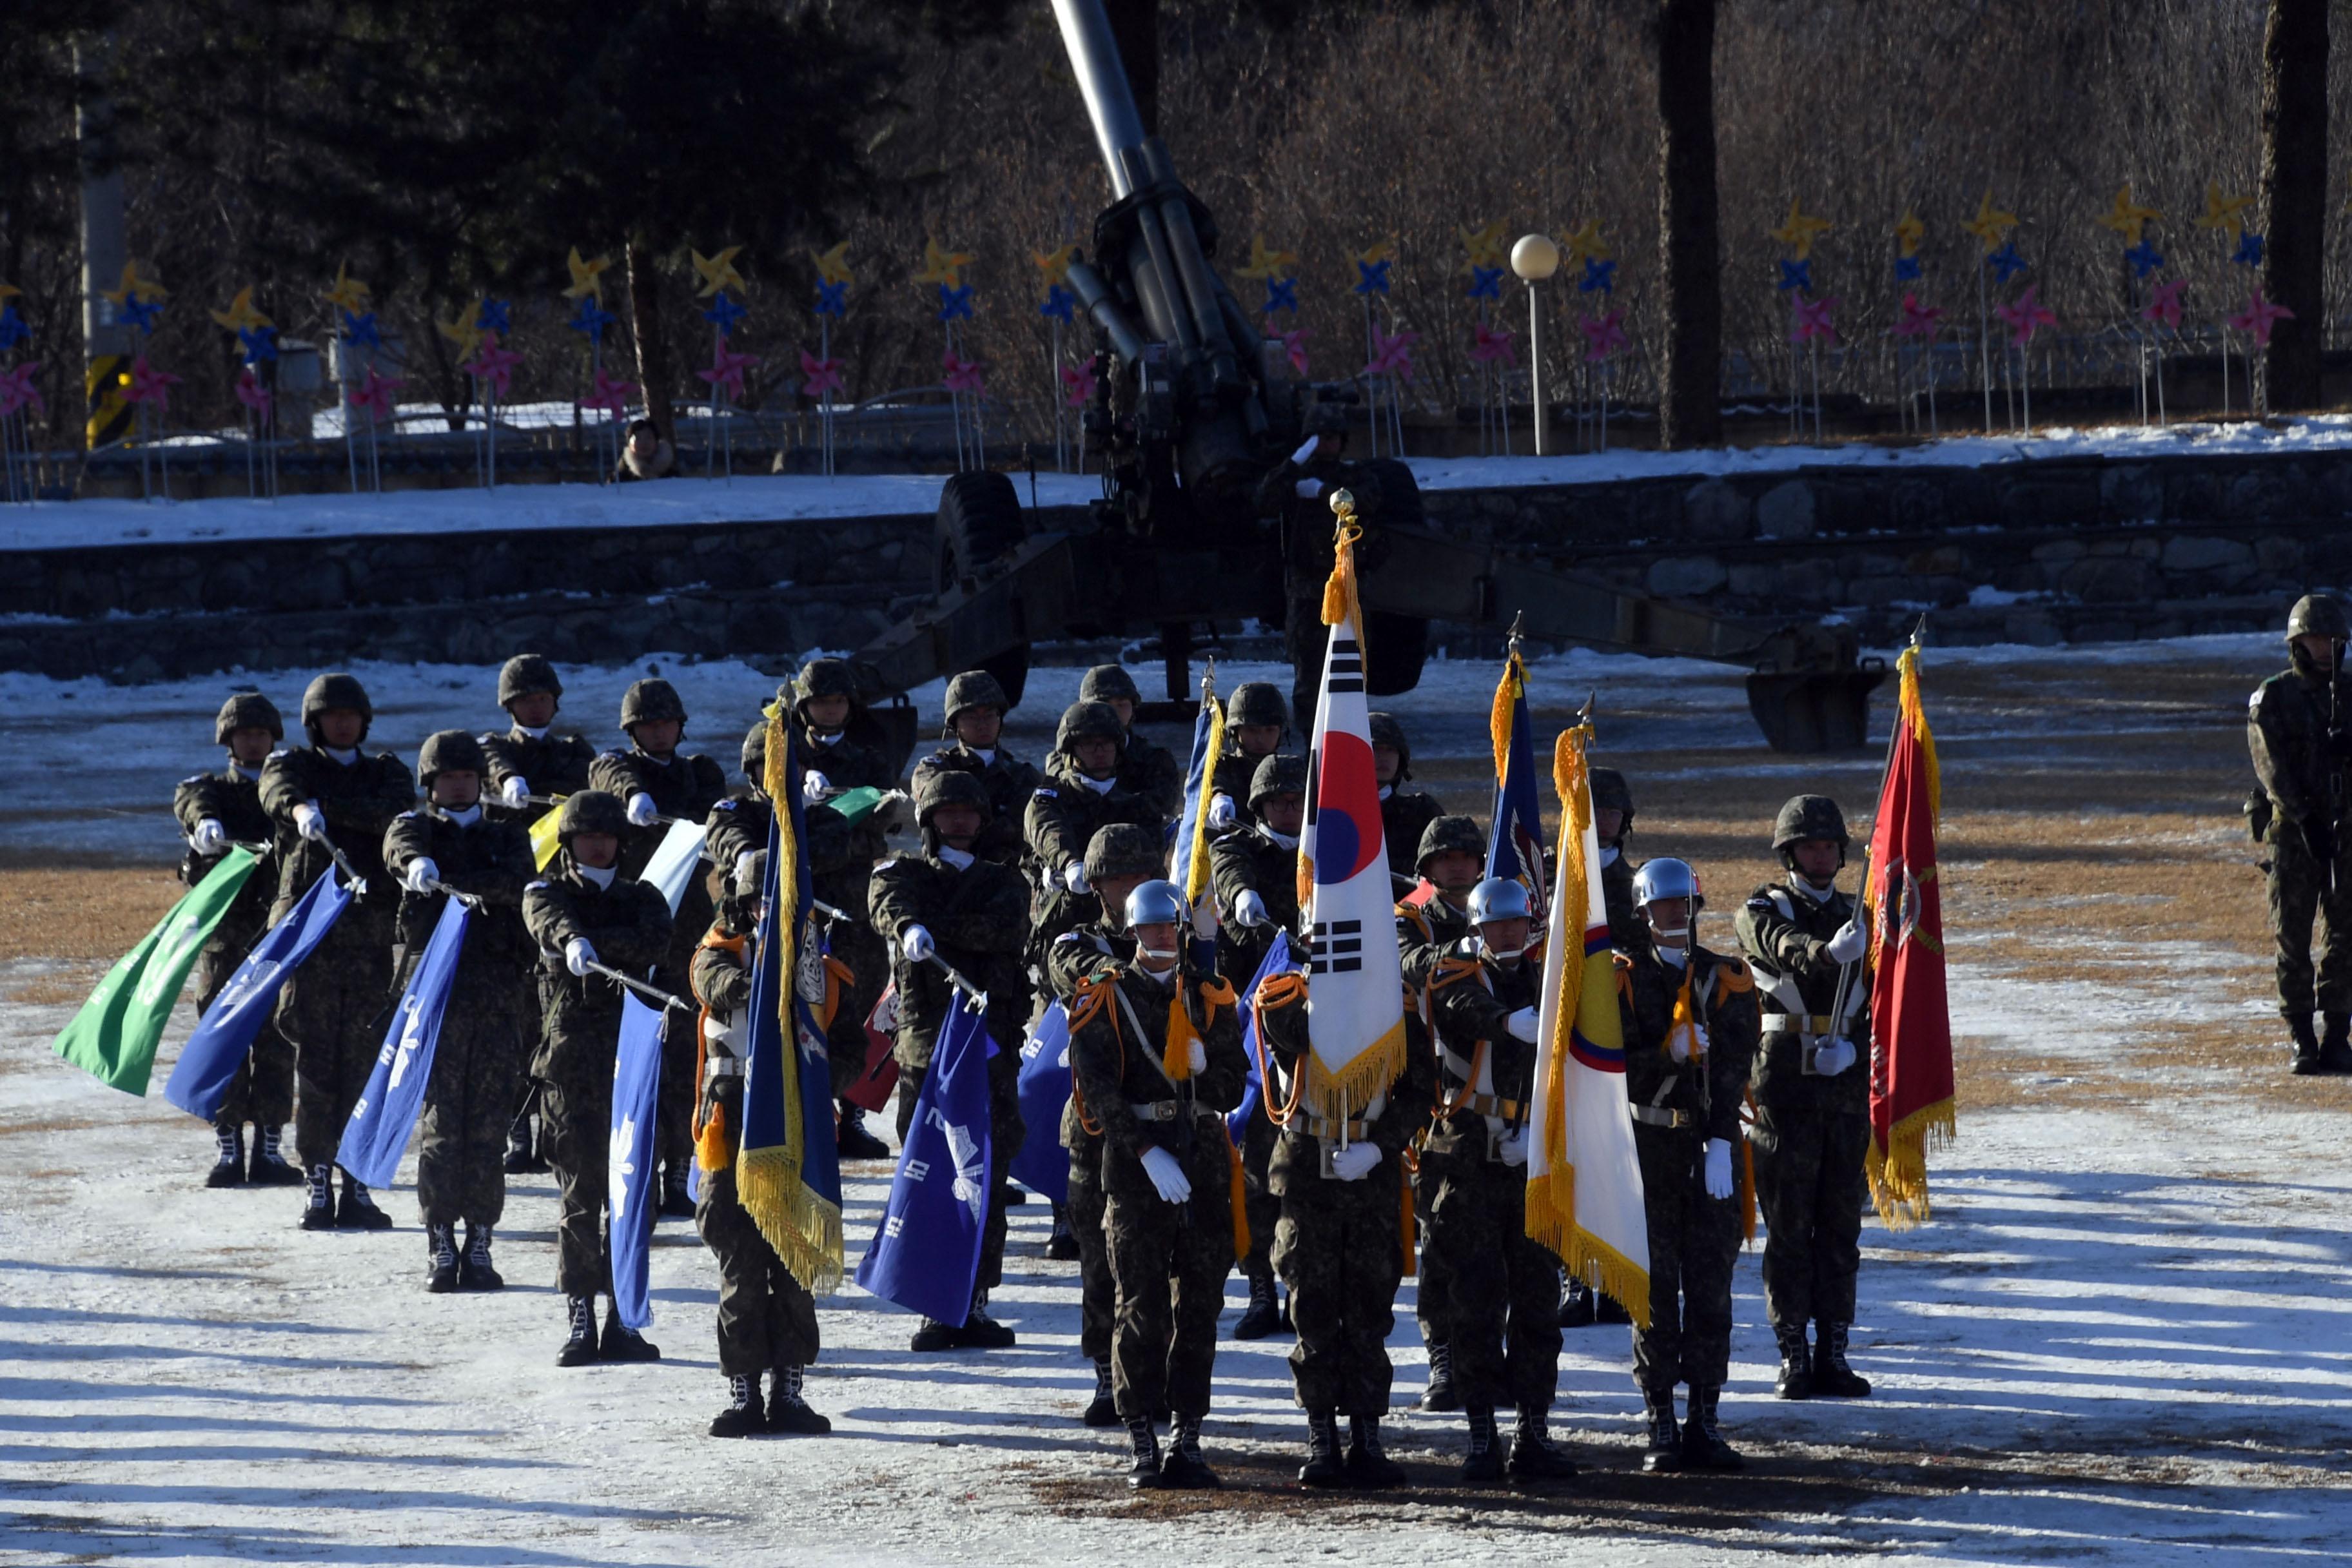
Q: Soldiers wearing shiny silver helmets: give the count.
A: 3